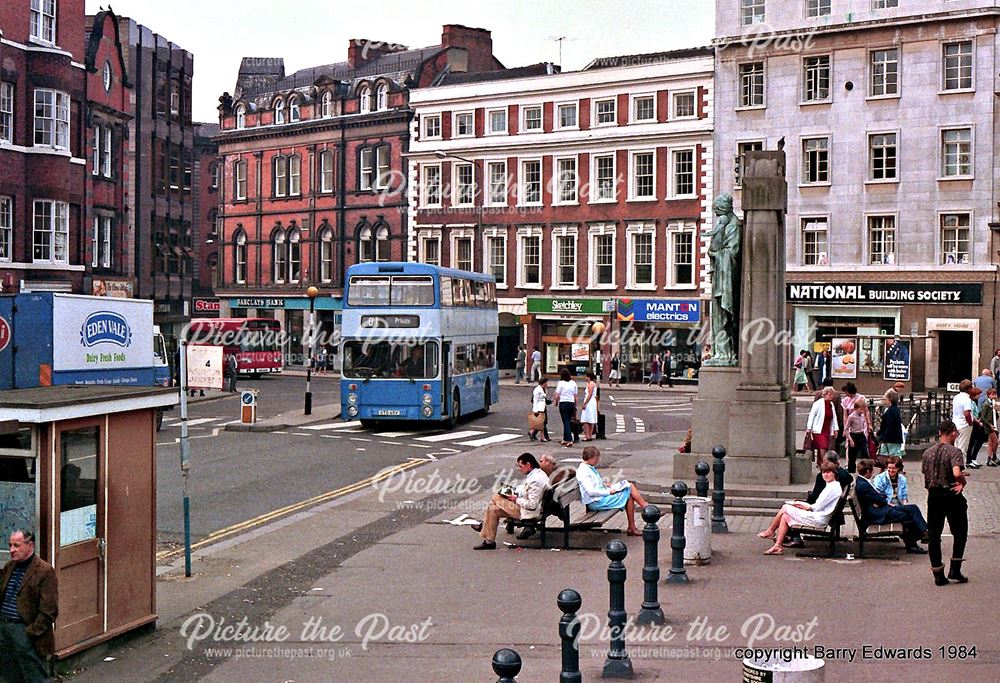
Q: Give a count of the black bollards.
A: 7